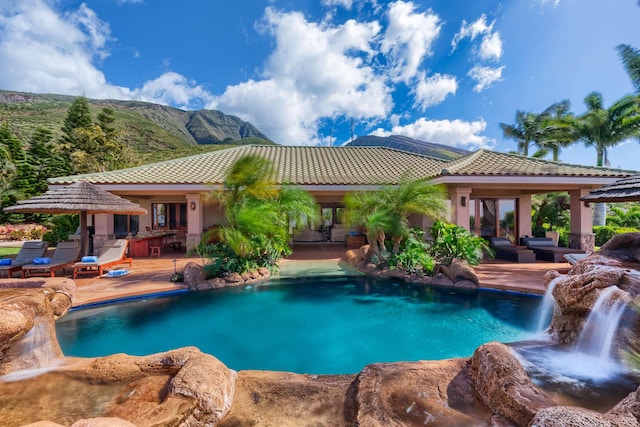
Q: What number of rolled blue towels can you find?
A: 3